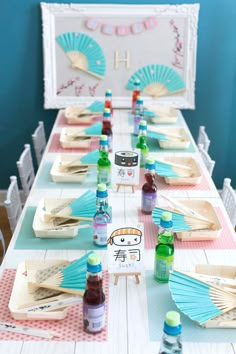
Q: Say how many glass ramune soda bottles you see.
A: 11